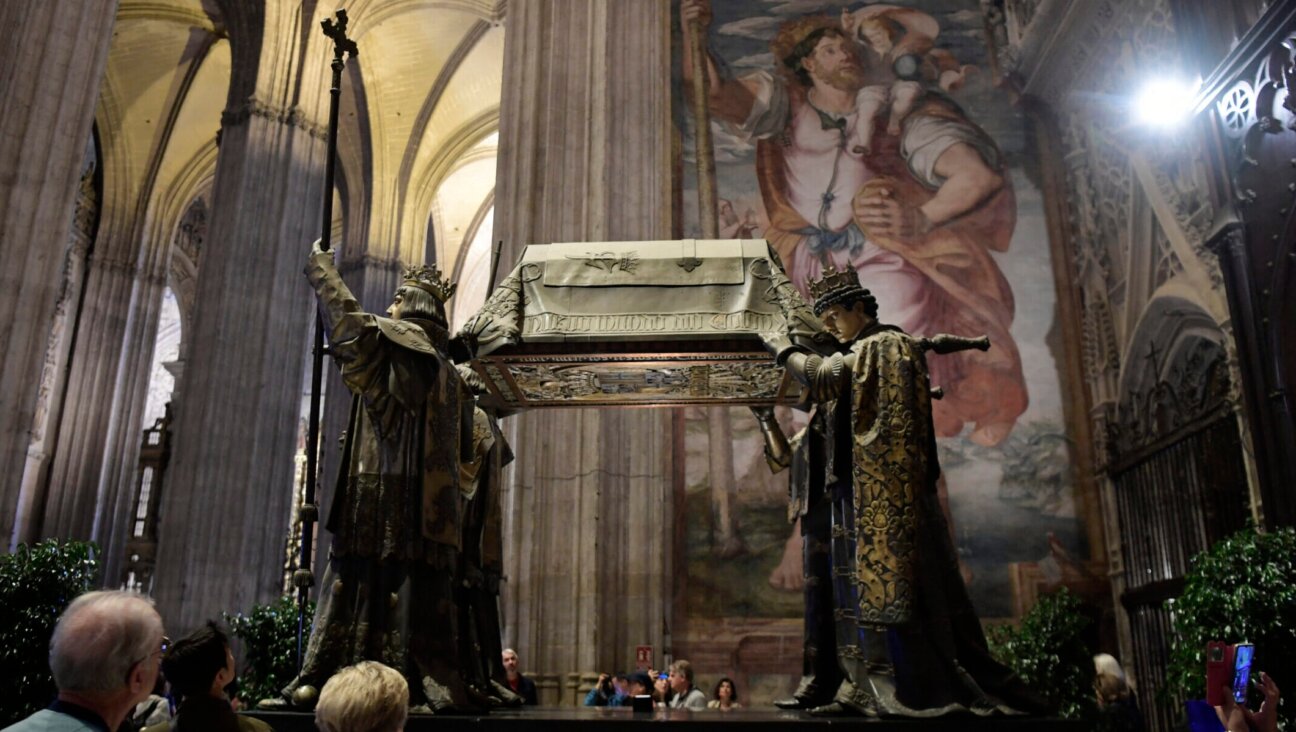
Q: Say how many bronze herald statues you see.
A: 4